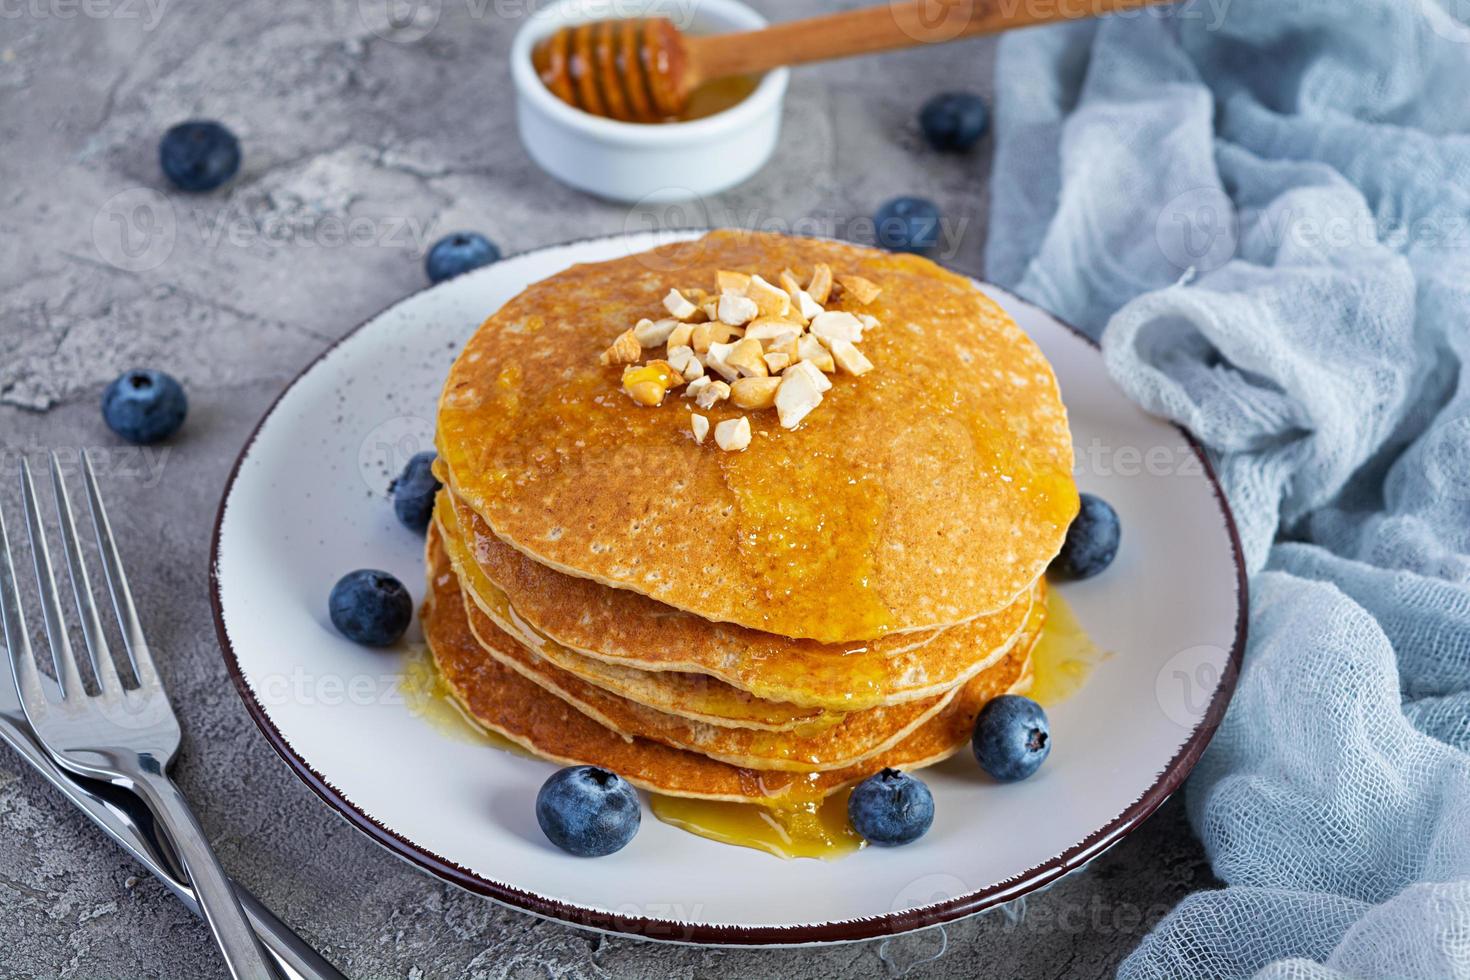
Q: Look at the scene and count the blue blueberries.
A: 11